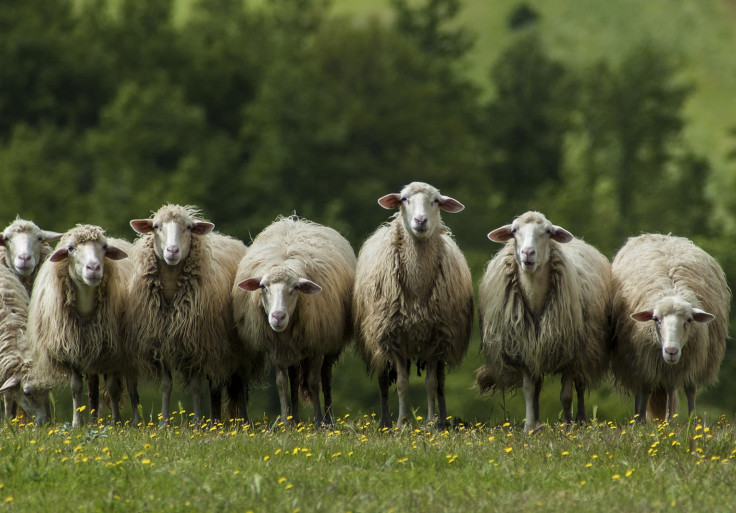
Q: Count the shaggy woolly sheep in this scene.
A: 8